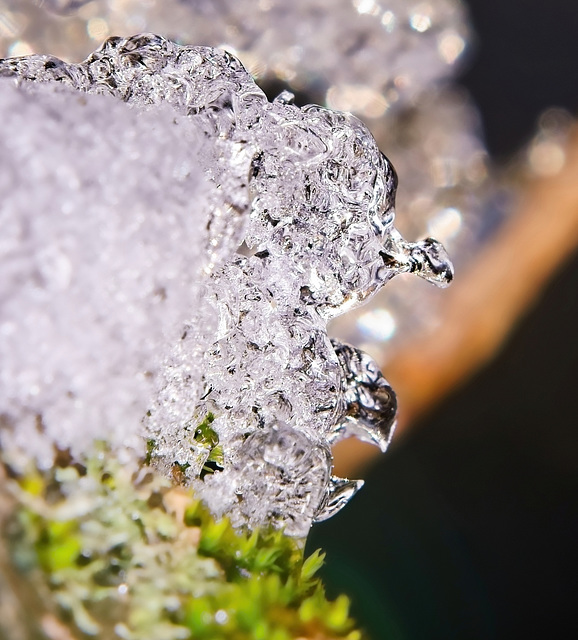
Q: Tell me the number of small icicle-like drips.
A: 3